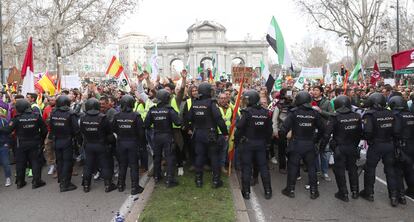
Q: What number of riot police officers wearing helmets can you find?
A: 11